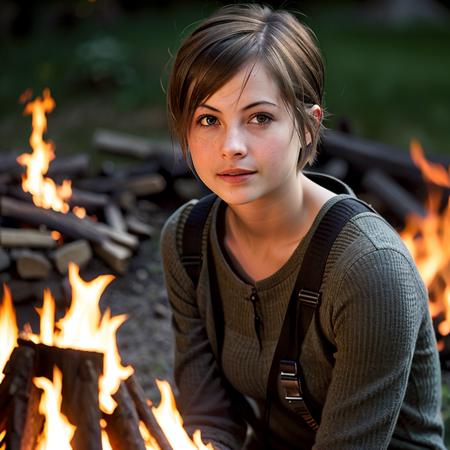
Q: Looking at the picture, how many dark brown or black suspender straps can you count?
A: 2